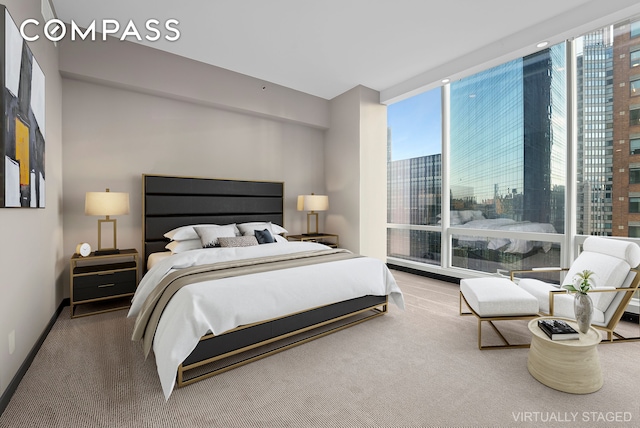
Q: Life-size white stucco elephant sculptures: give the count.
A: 0